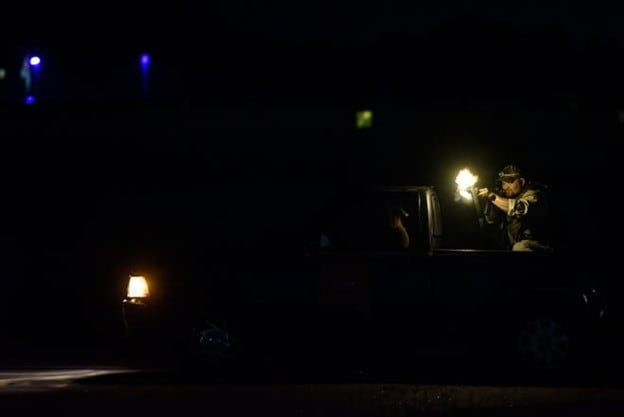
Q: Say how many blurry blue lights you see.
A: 3